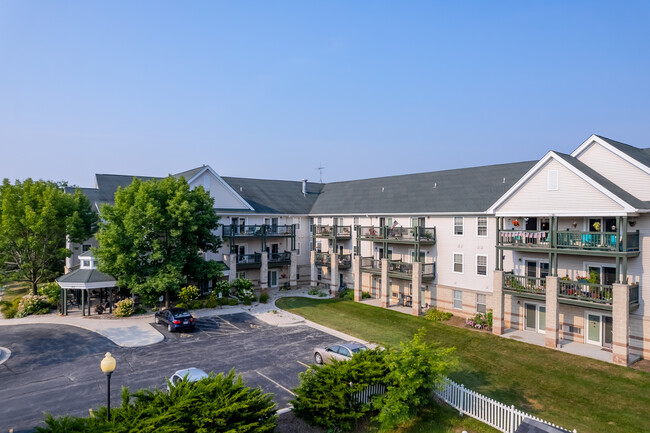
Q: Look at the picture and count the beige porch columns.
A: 11